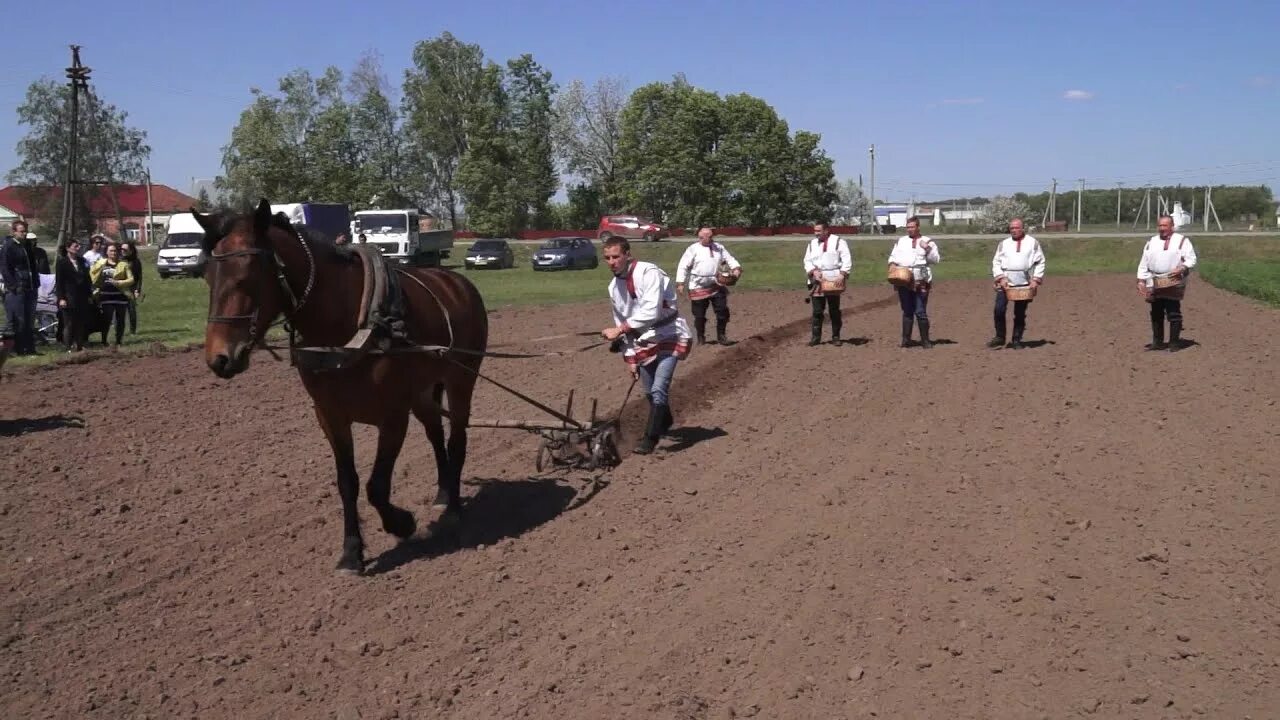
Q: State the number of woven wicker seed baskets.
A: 5